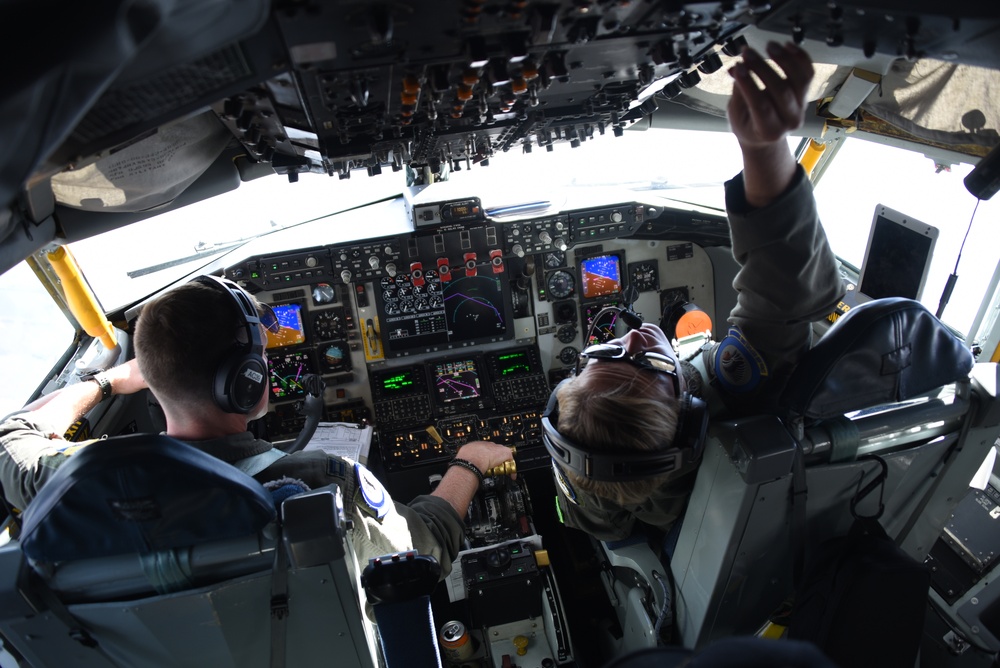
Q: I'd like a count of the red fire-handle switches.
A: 4